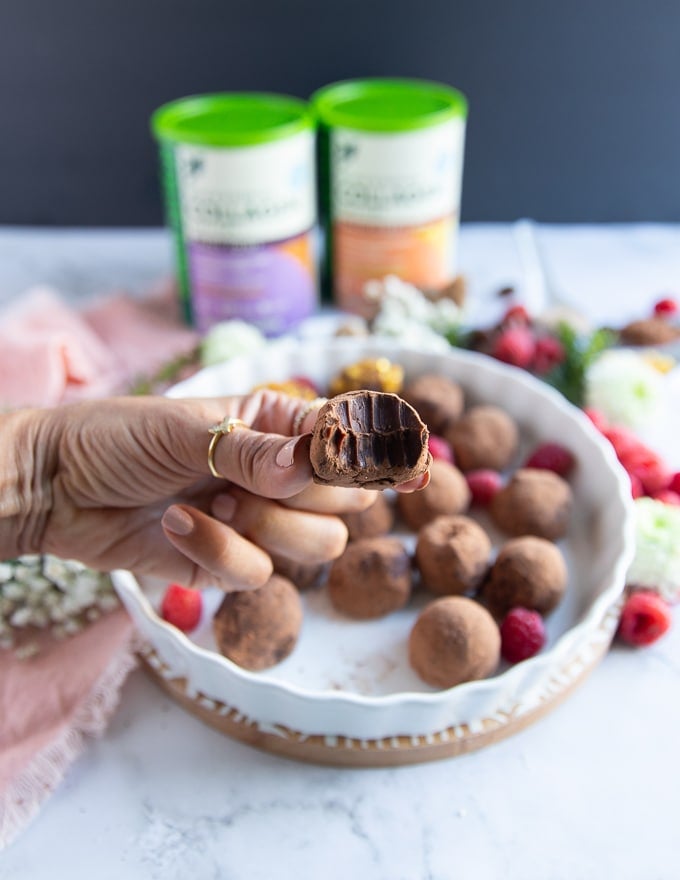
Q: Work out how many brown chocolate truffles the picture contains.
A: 12